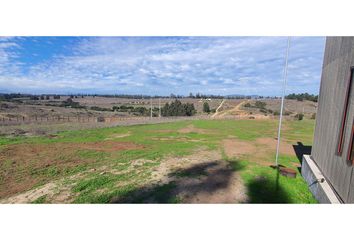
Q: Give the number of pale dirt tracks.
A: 2